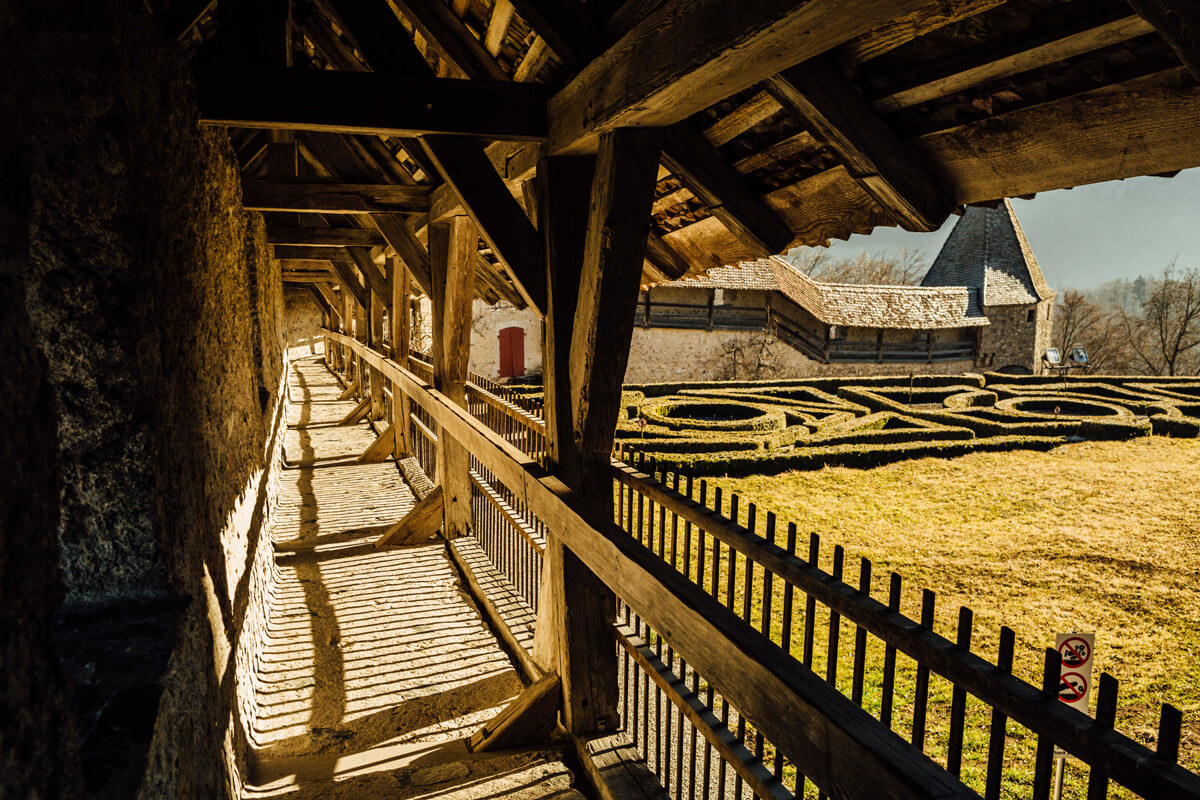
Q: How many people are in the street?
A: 0